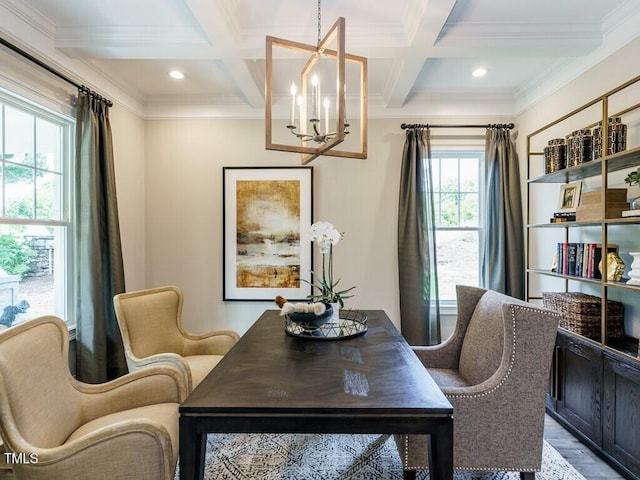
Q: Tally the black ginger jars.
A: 3